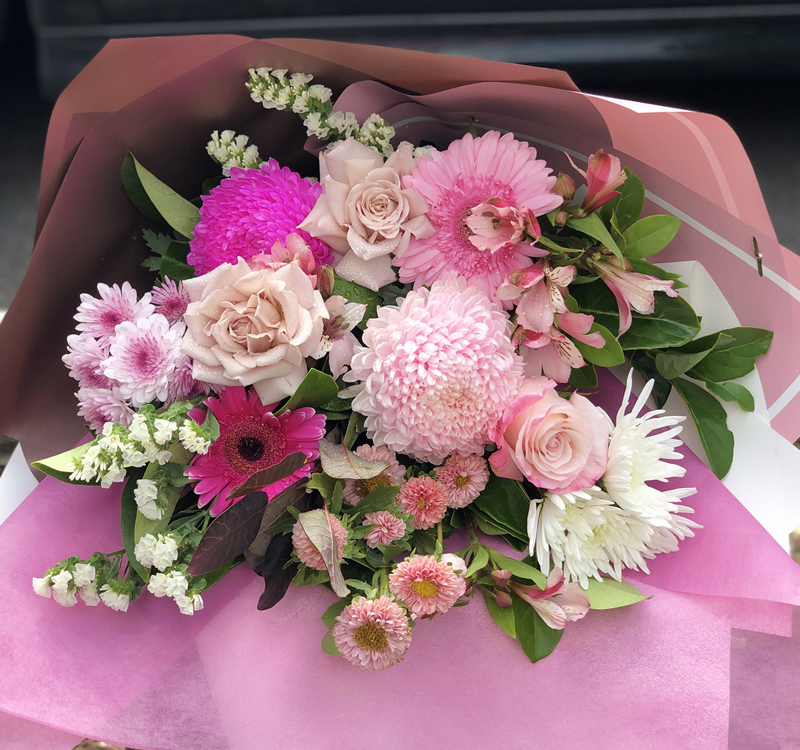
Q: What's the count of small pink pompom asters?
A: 7